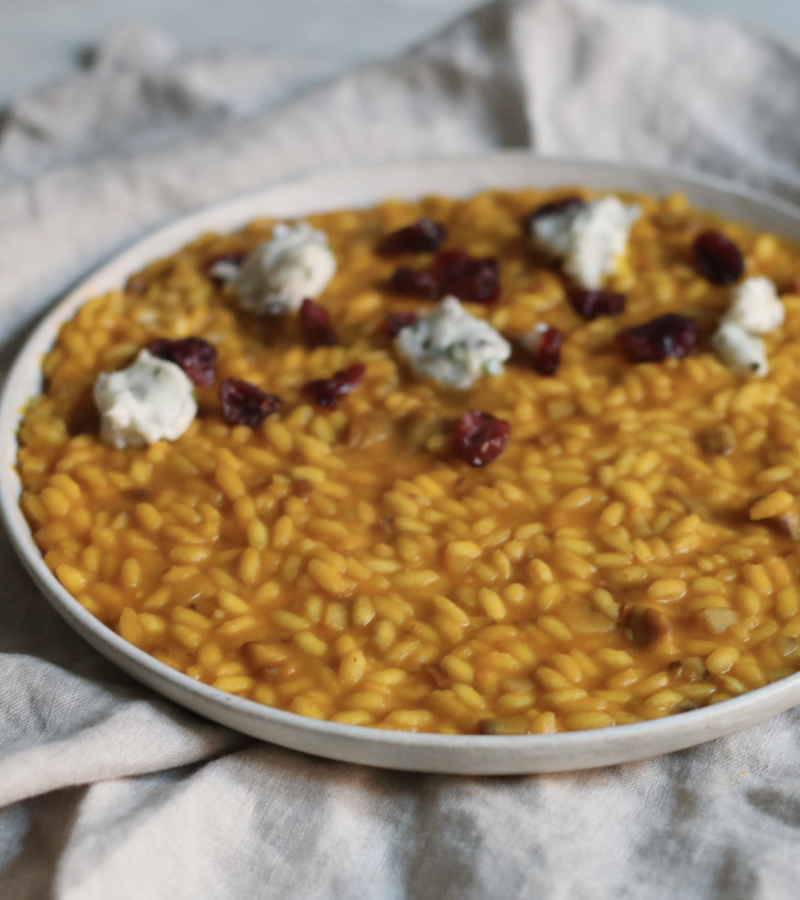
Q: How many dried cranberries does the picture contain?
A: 15